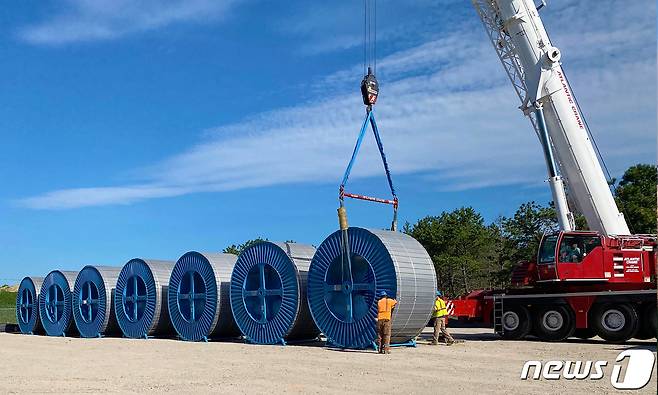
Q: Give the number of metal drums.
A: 7